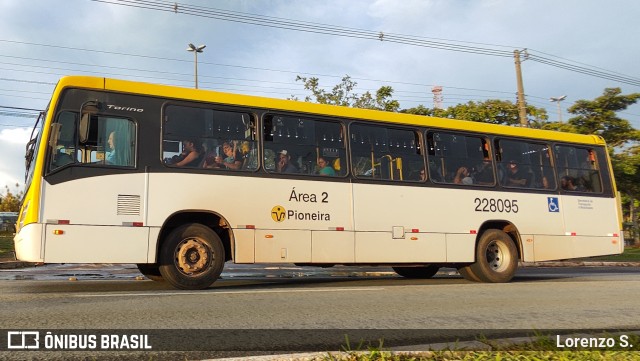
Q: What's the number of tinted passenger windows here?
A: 6